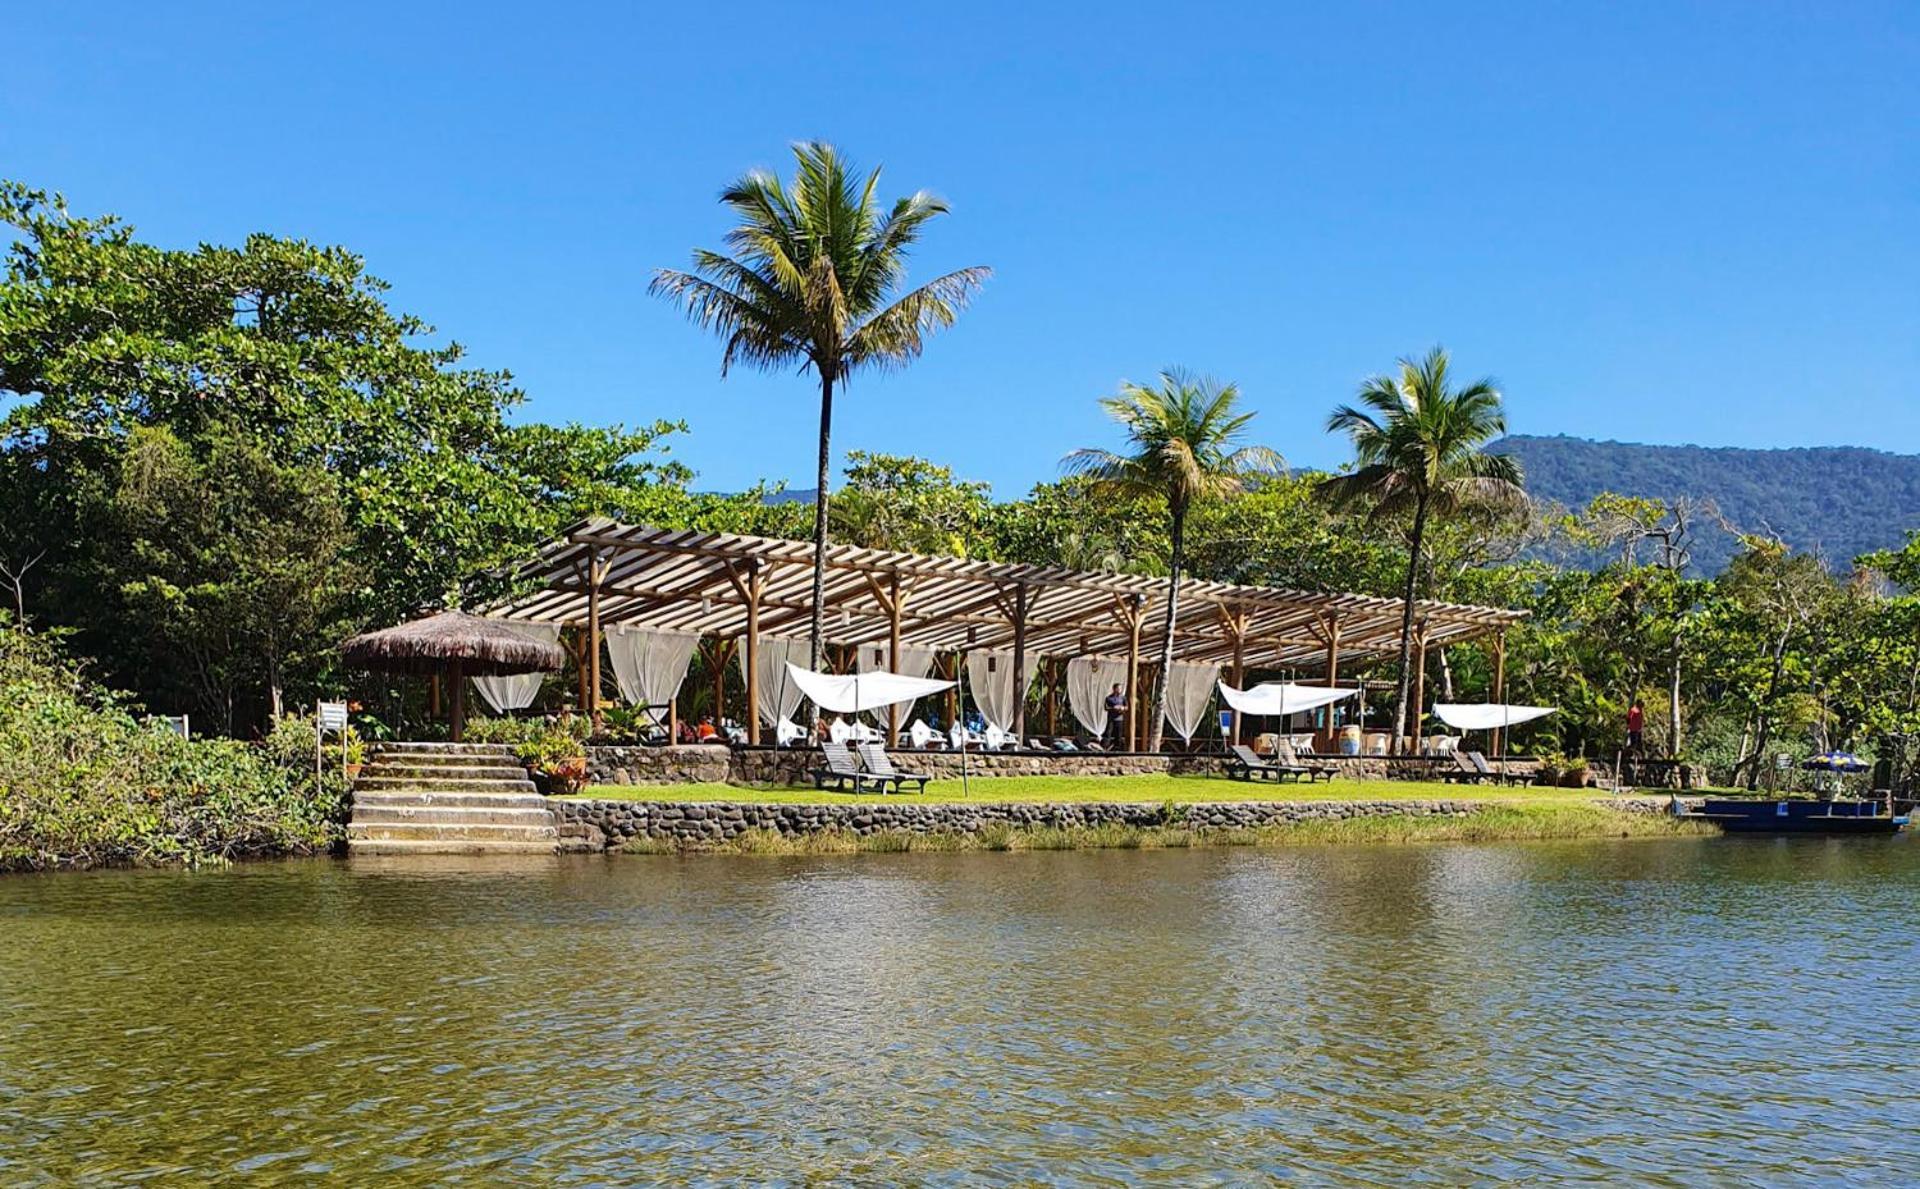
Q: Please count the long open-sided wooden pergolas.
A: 1